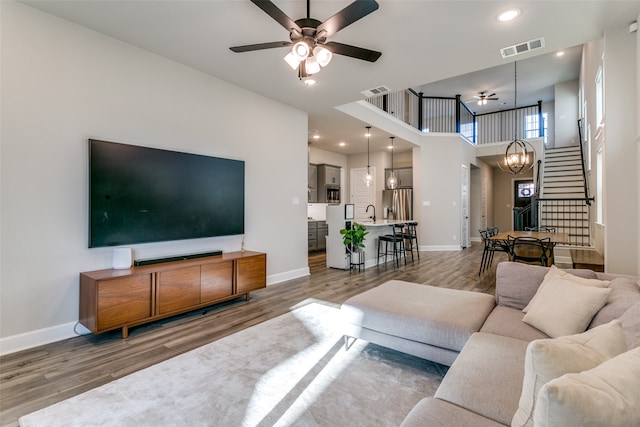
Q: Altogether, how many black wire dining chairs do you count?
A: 4